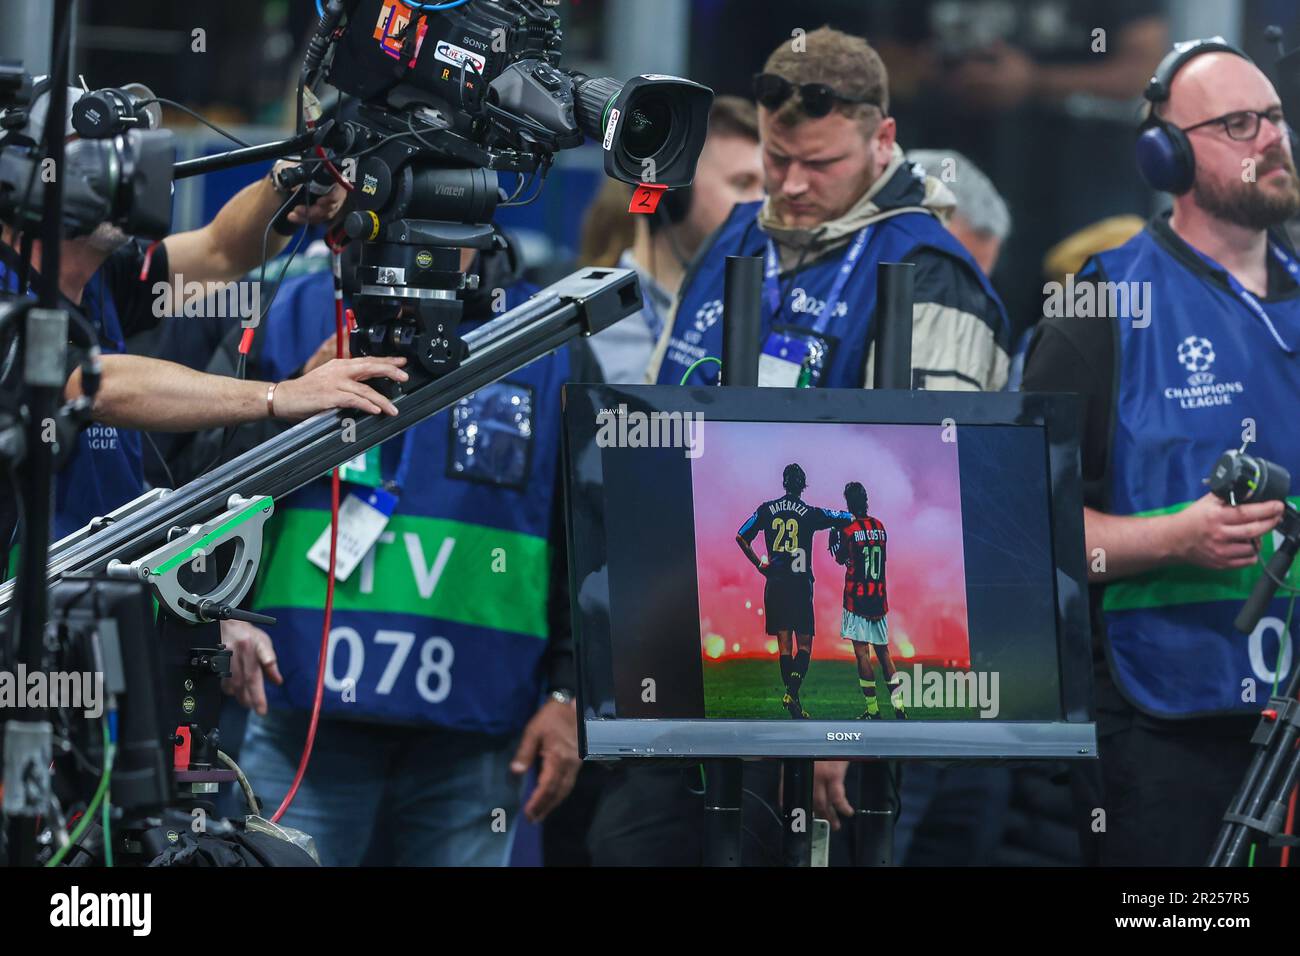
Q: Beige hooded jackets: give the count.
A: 1